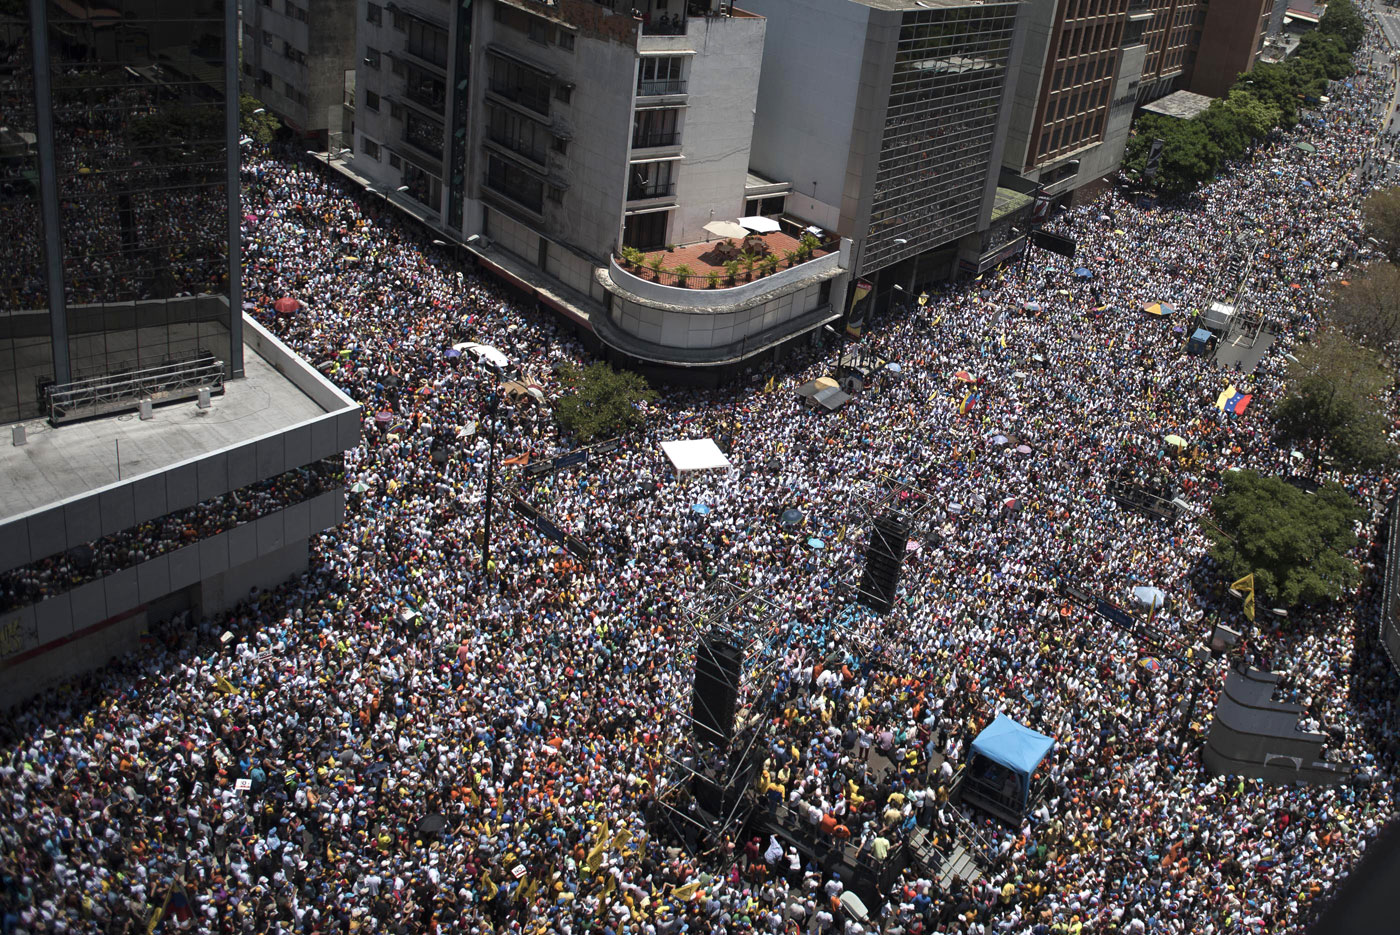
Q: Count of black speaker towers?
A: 2